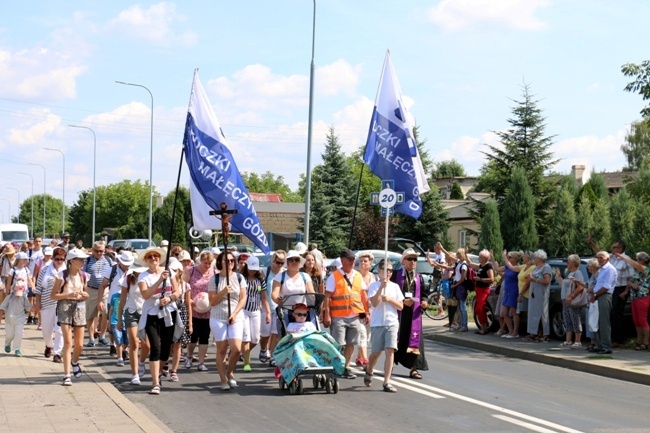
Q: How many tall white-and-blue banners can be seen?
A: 2